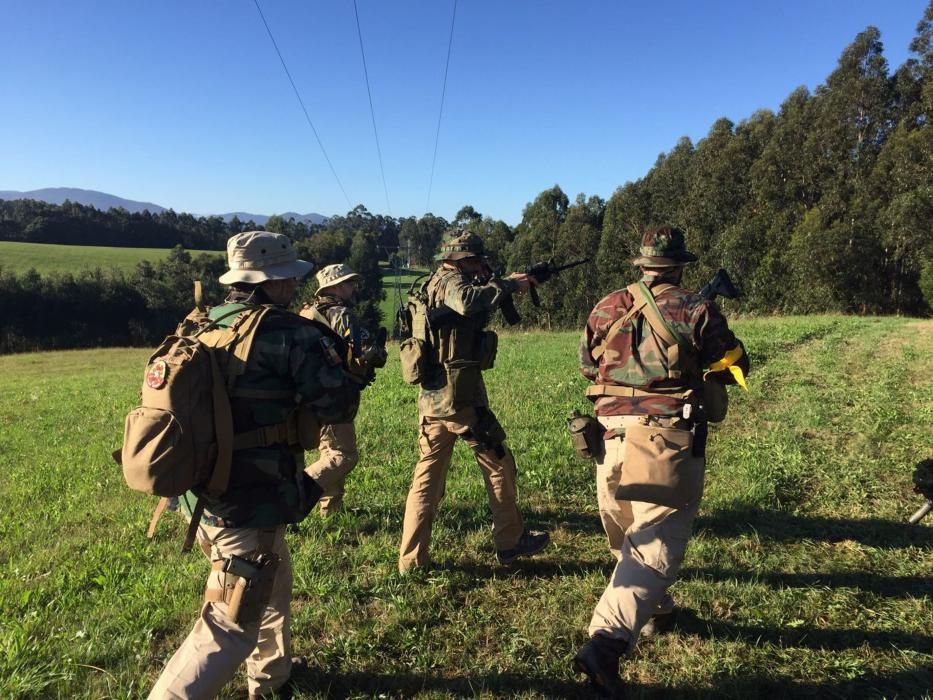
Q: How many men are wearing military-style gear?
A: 4